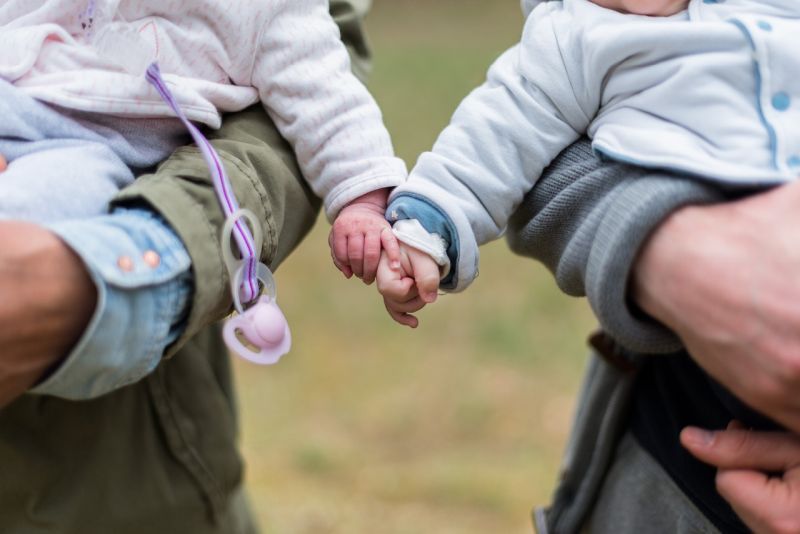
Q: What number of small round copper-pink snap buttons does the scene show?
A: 2